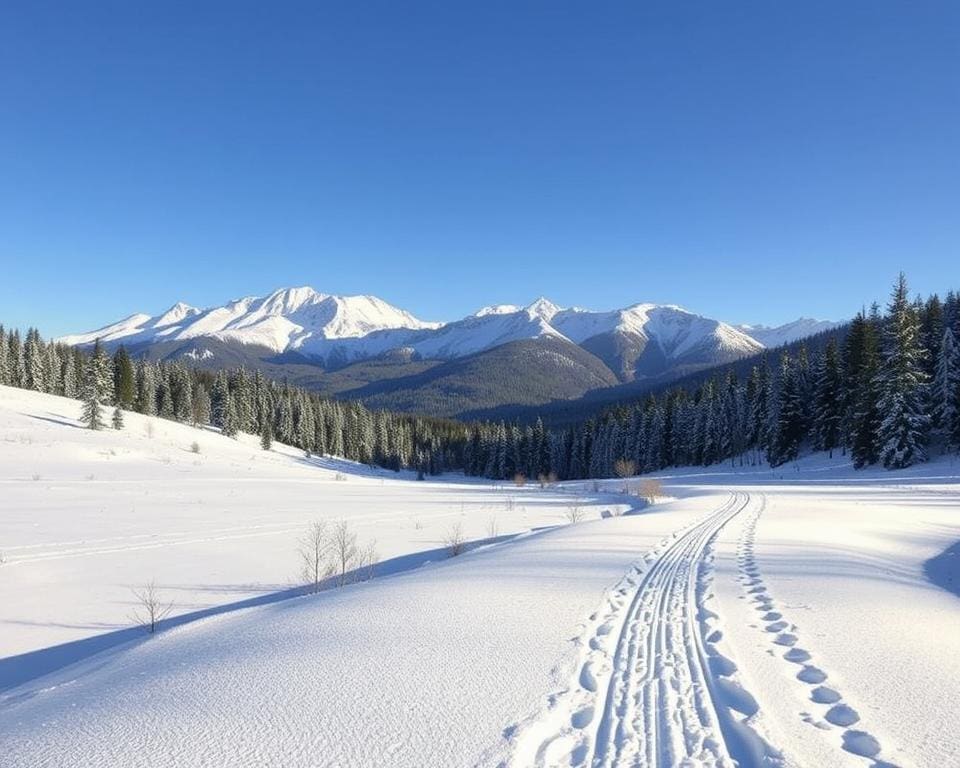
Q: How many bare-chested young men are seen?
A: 0